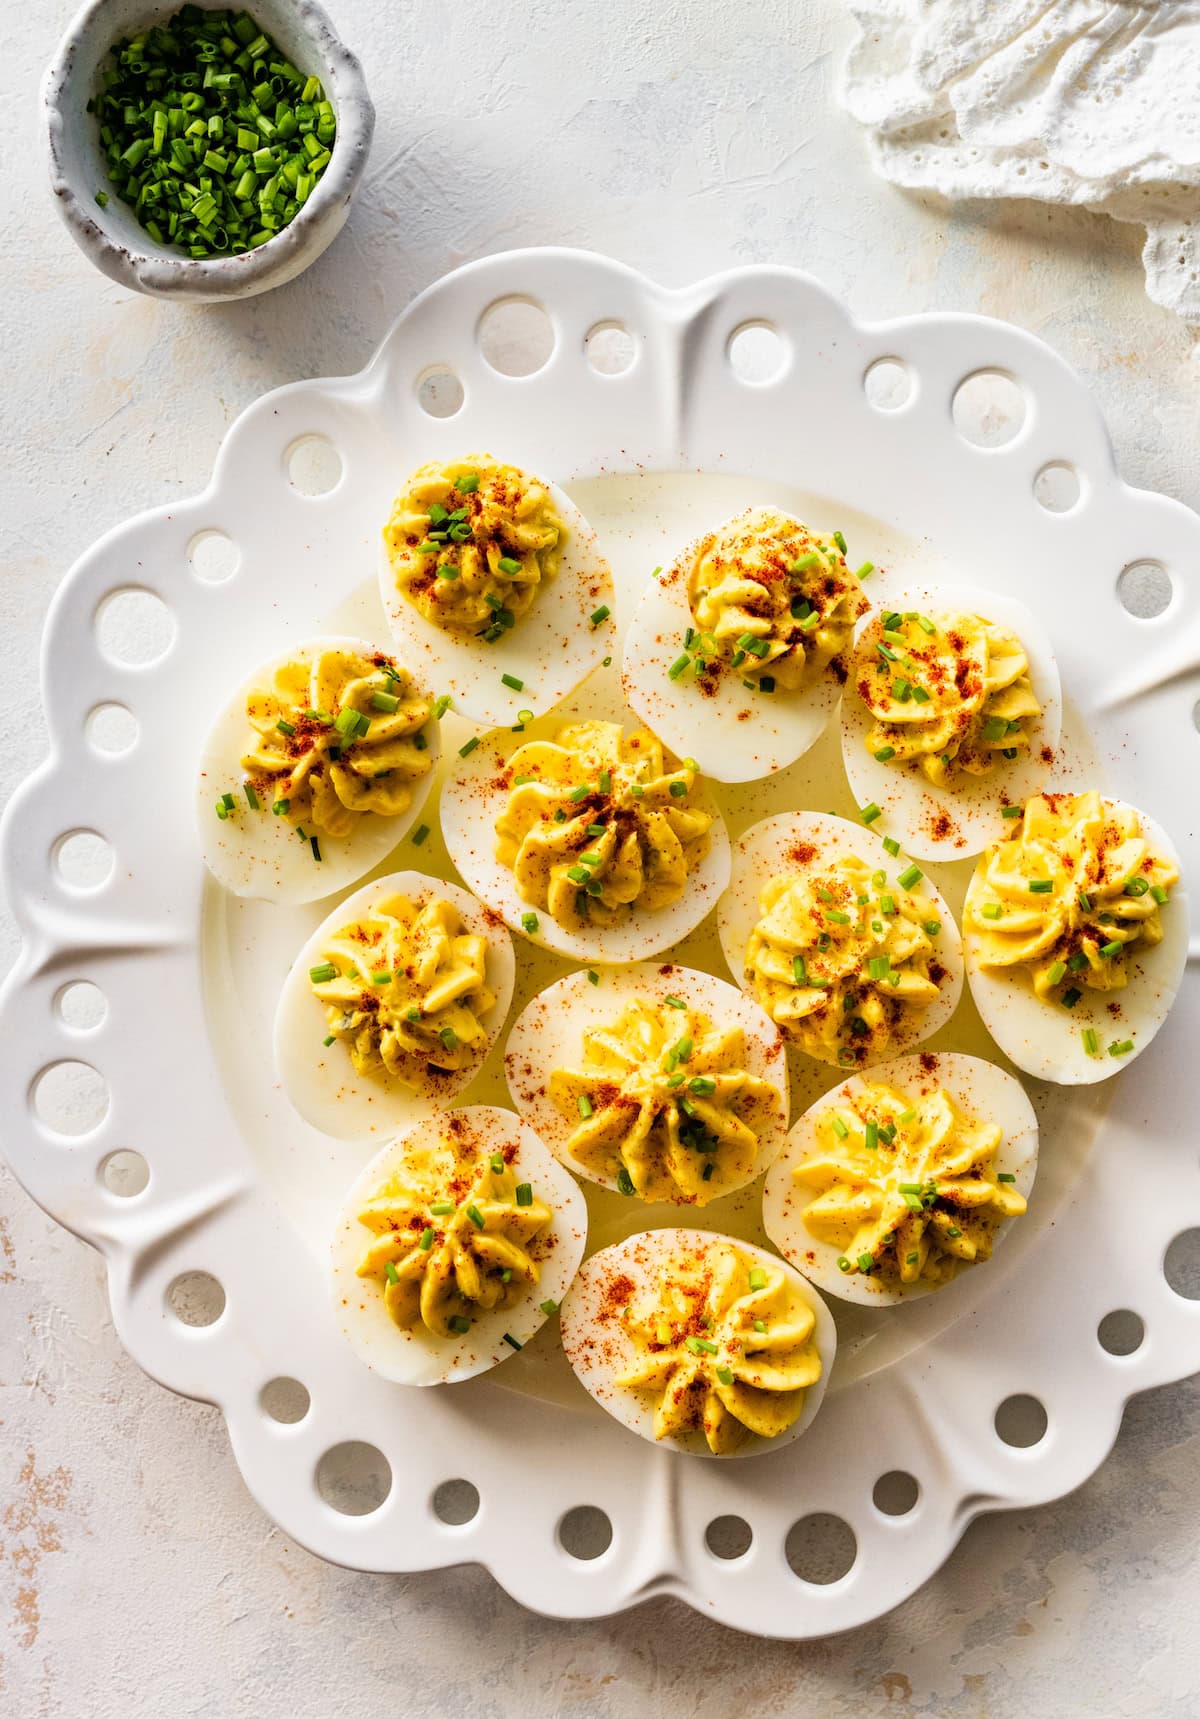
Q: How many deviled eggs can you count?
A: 12